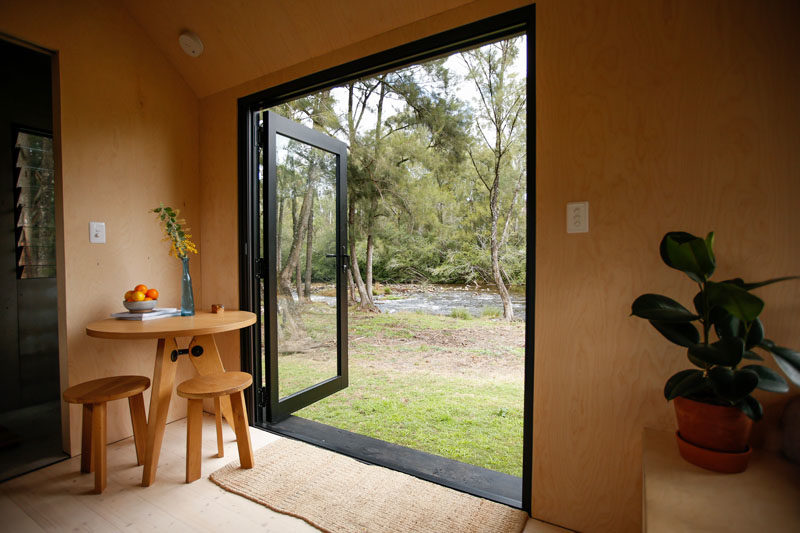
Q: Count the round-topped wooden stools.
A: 2